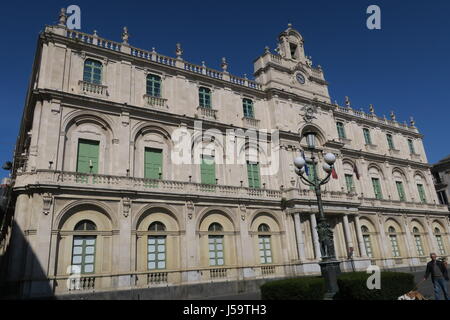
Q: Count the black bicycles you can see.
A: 0